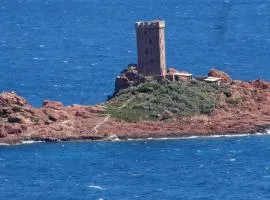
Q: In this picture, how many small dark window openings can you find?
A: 4